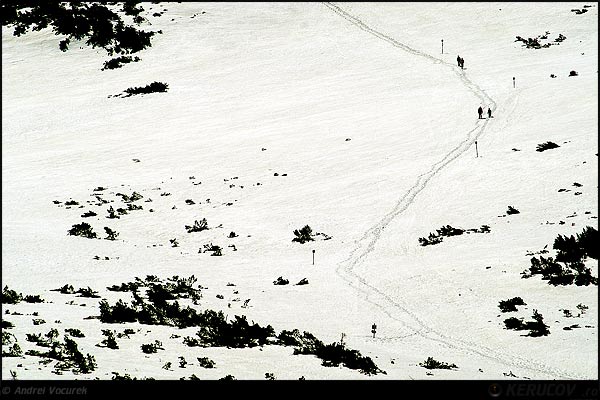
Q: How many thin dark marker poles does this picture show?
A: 5